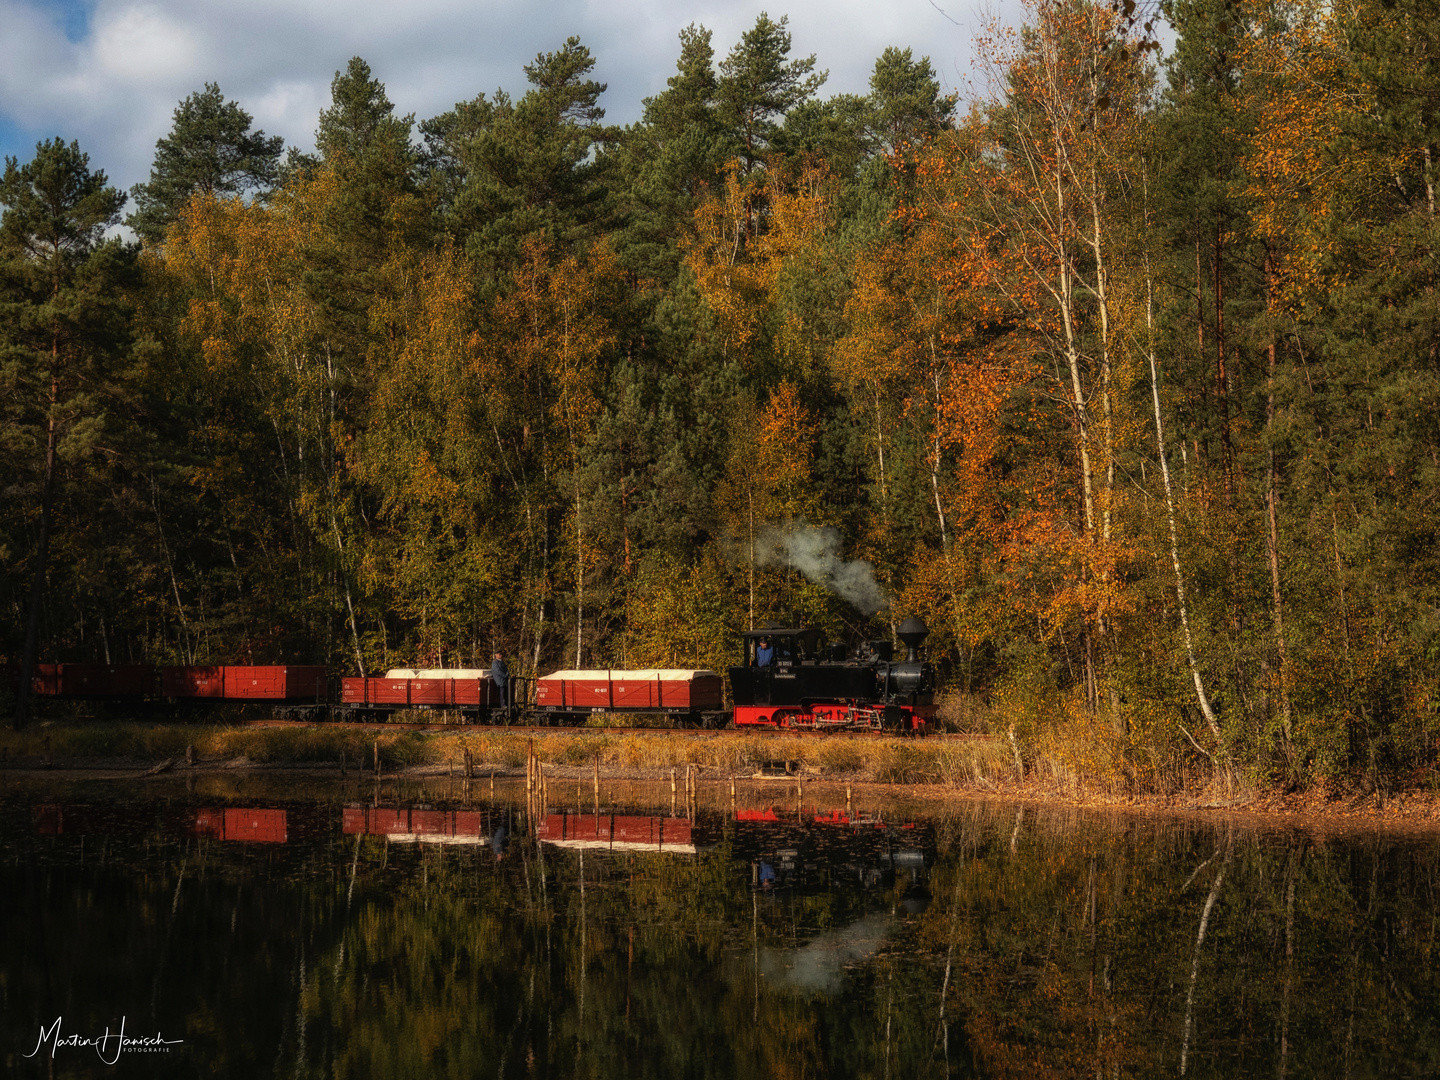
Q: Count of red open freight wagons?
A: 4